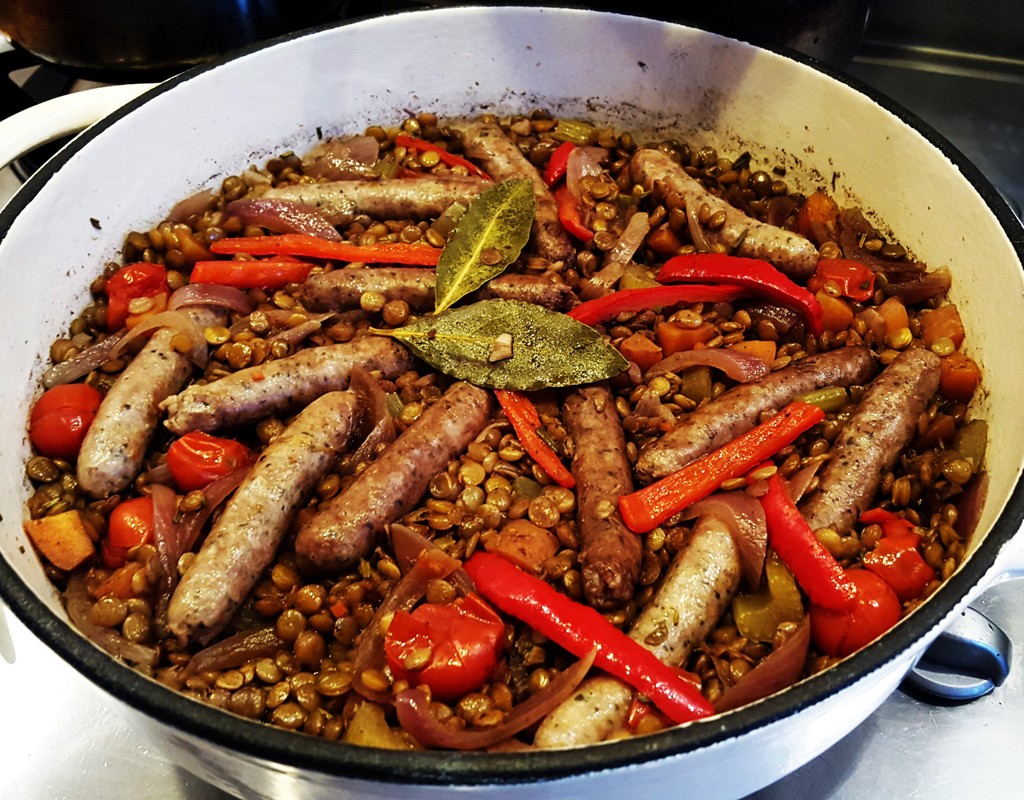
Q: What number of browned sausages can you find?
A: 12